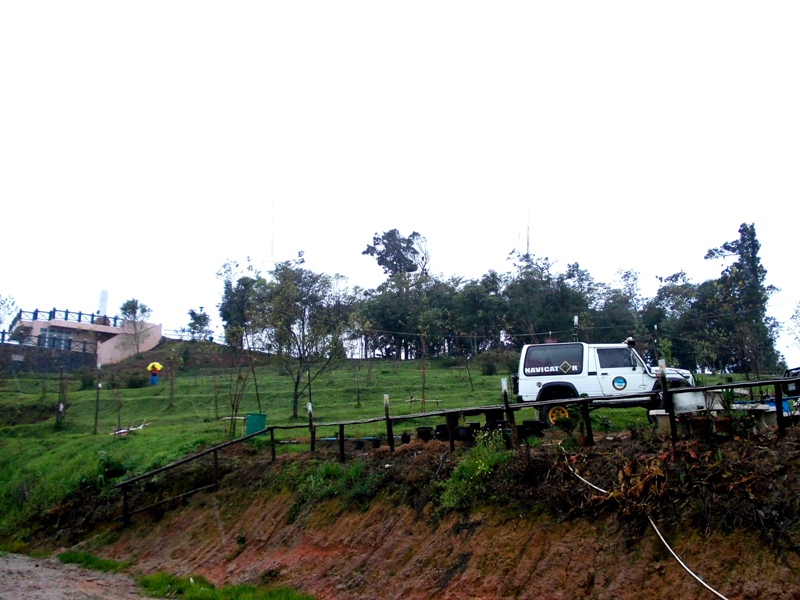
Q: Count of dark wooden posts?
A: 11